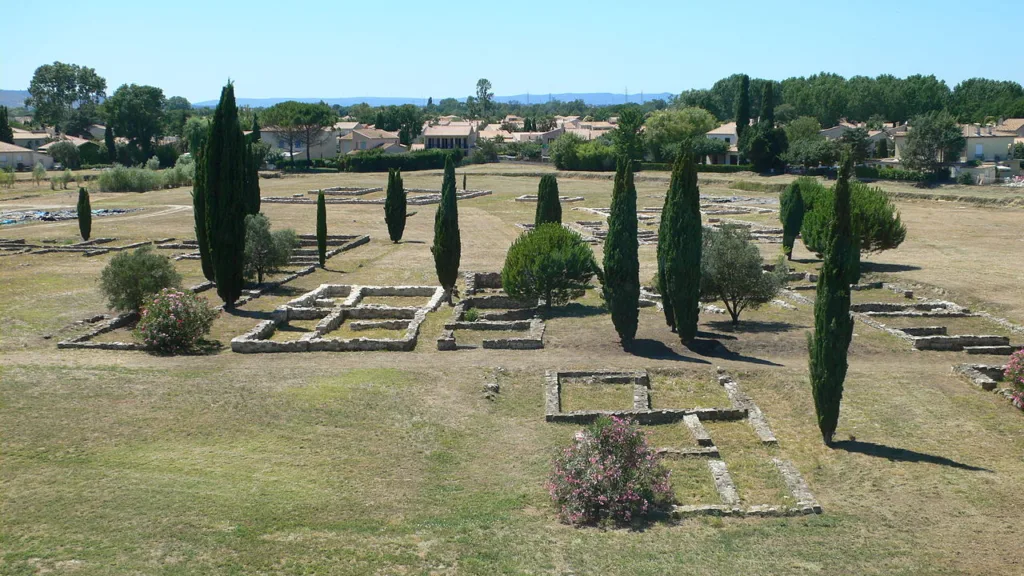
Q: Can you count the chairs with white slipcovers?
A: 0